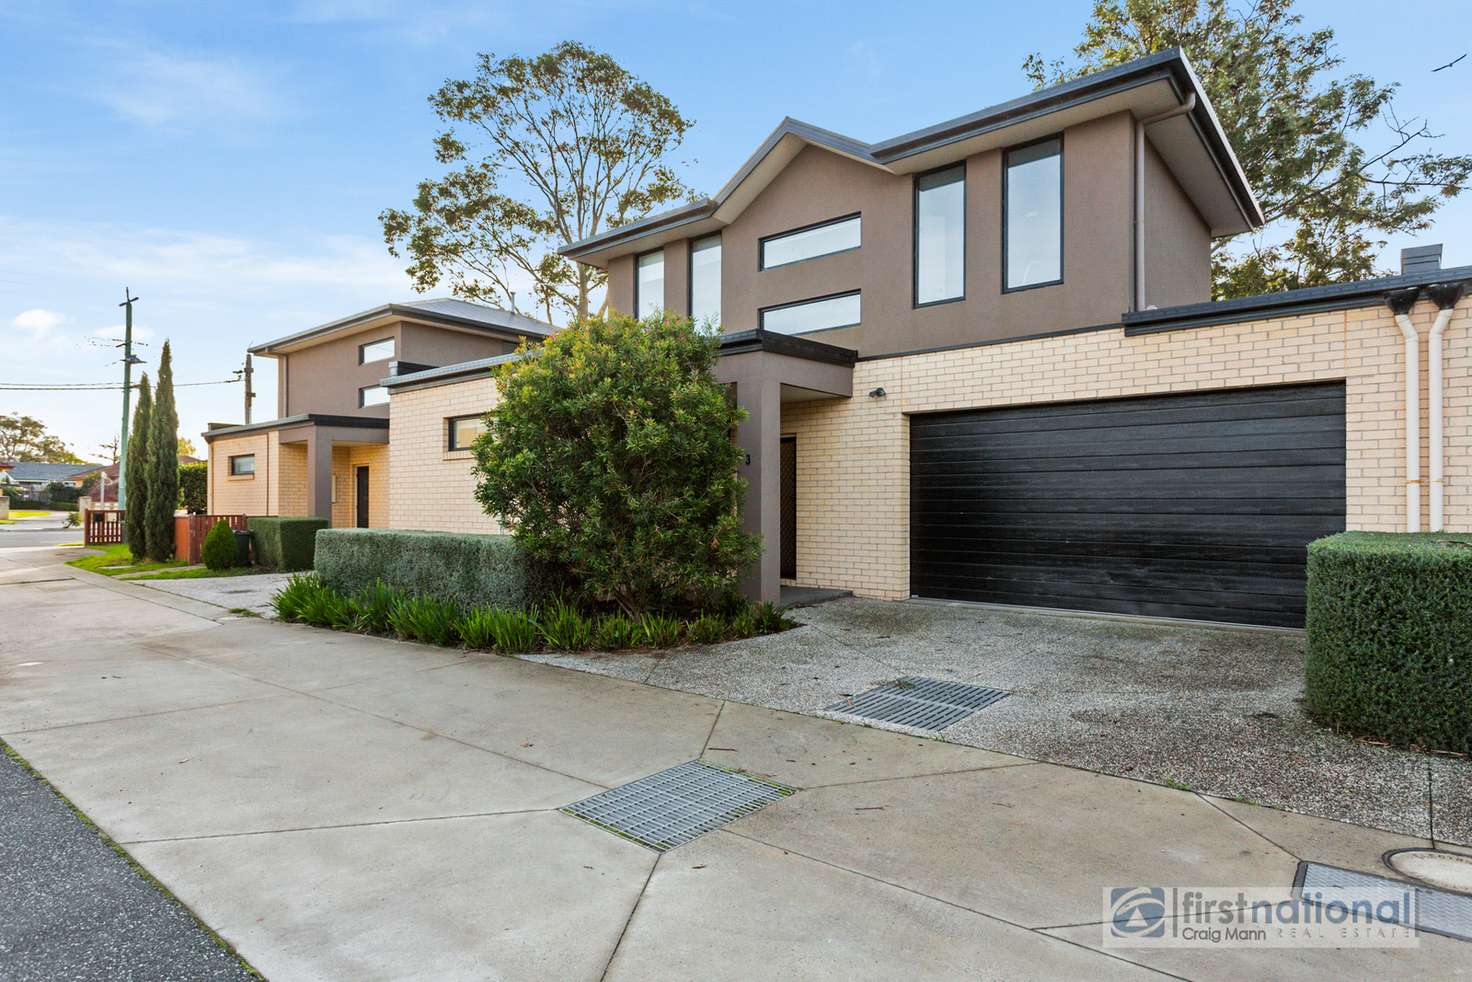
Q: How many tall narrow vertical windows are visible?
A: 4